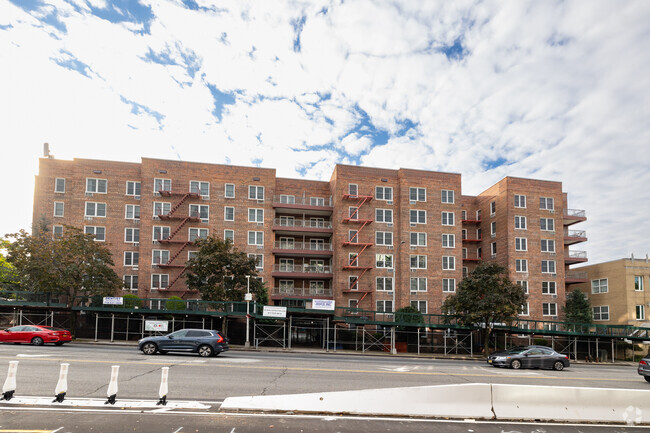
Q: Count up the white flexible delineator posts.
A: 4